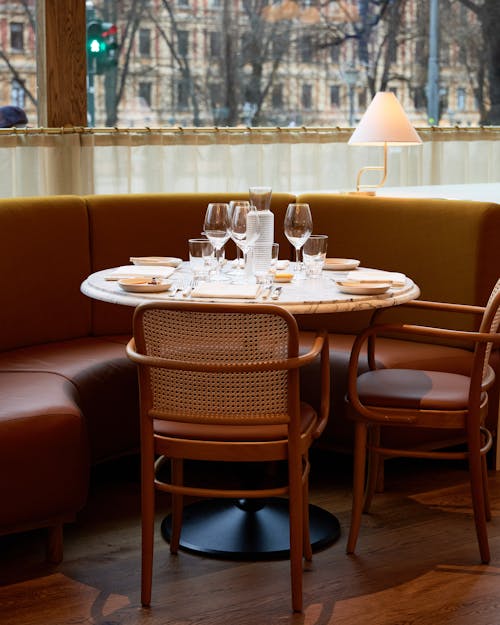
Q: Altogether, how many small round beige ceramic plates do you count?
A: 4